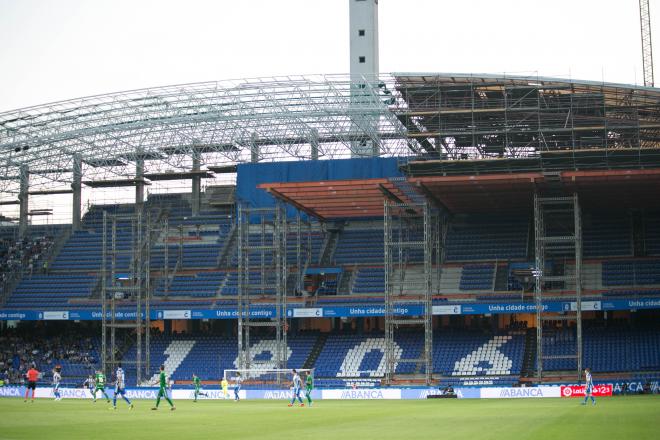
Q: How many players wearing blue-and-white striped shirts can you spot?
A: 6